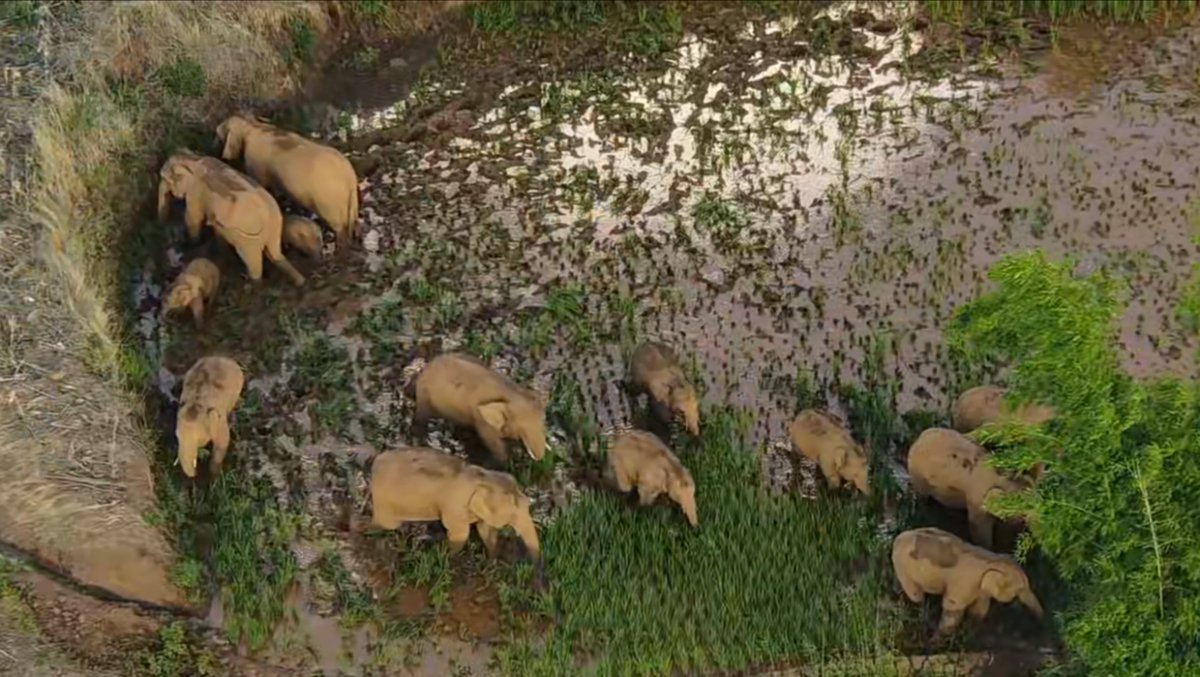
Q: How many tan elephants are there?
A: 13